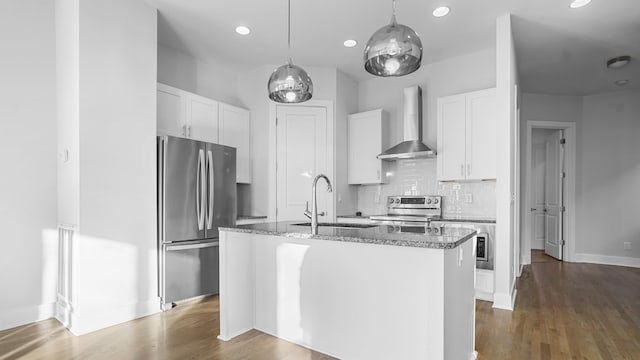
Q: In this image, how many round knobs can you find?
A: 4